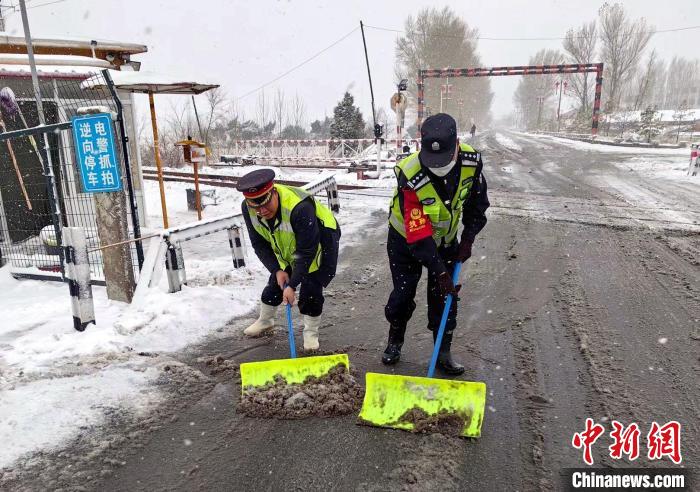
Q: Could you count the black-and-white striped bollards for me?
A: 4